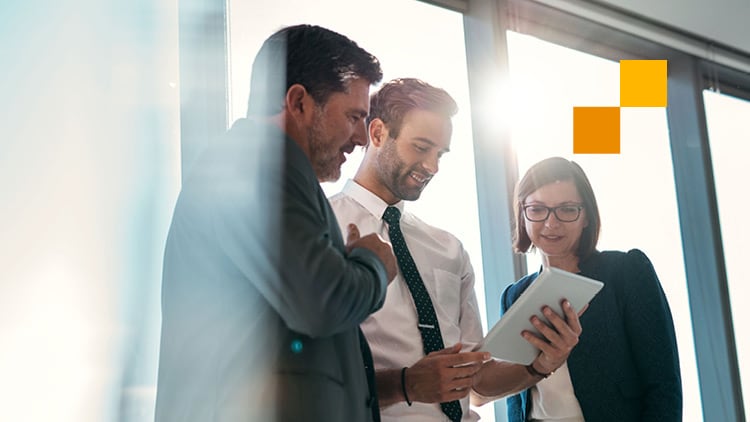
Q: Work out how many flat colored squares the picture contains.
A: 2